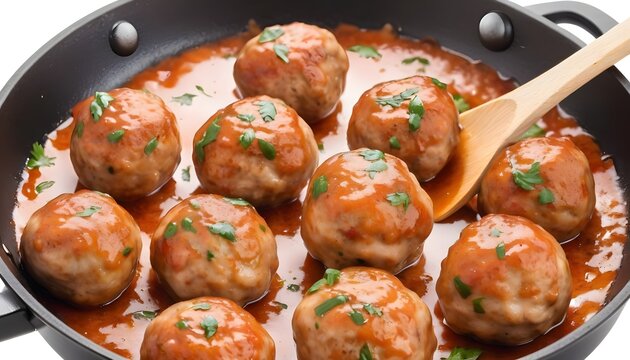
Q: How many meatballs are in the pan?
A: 11